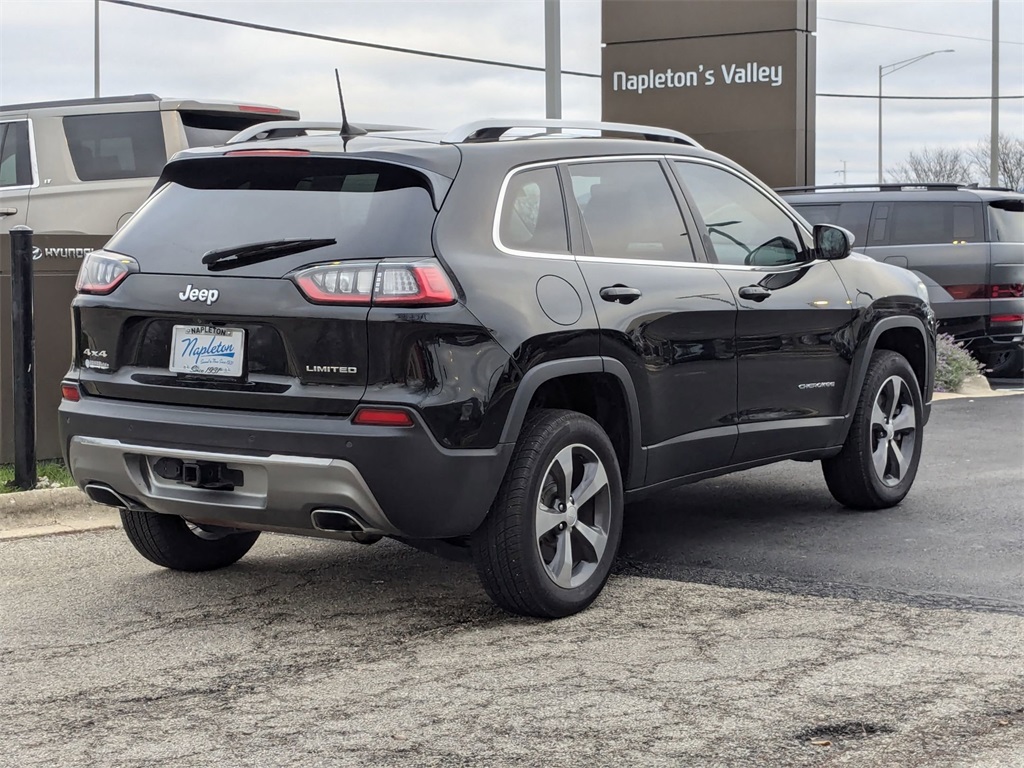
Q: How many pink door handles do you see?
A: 0